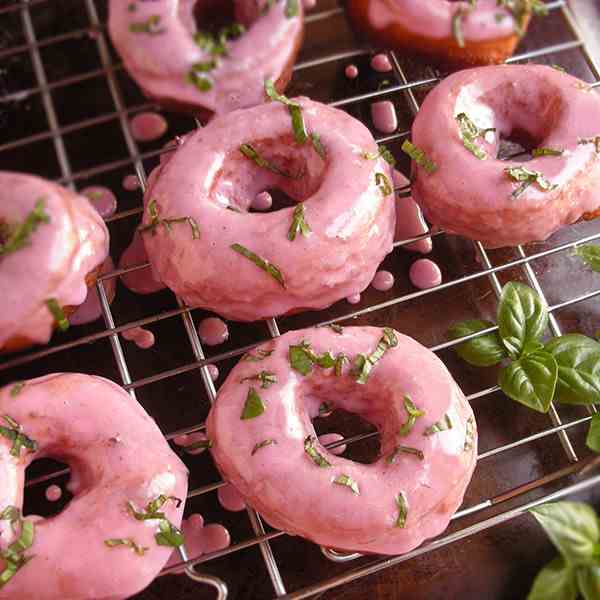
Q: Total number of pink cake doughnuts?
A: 7